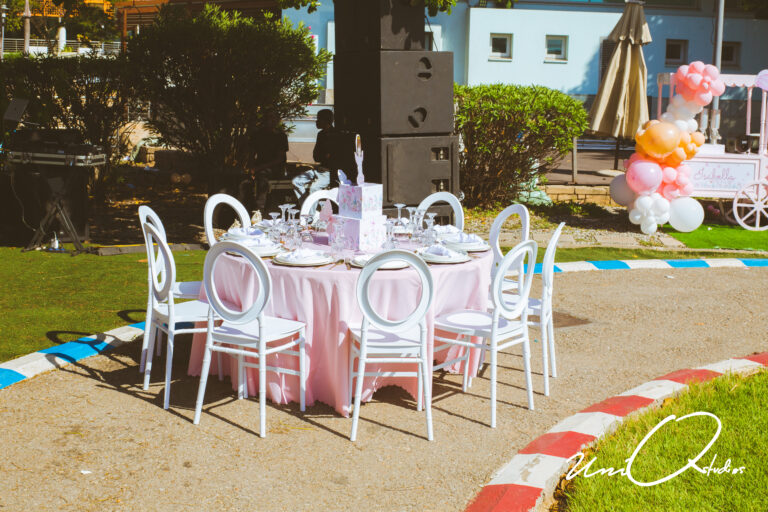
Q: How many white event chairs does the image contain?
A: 10